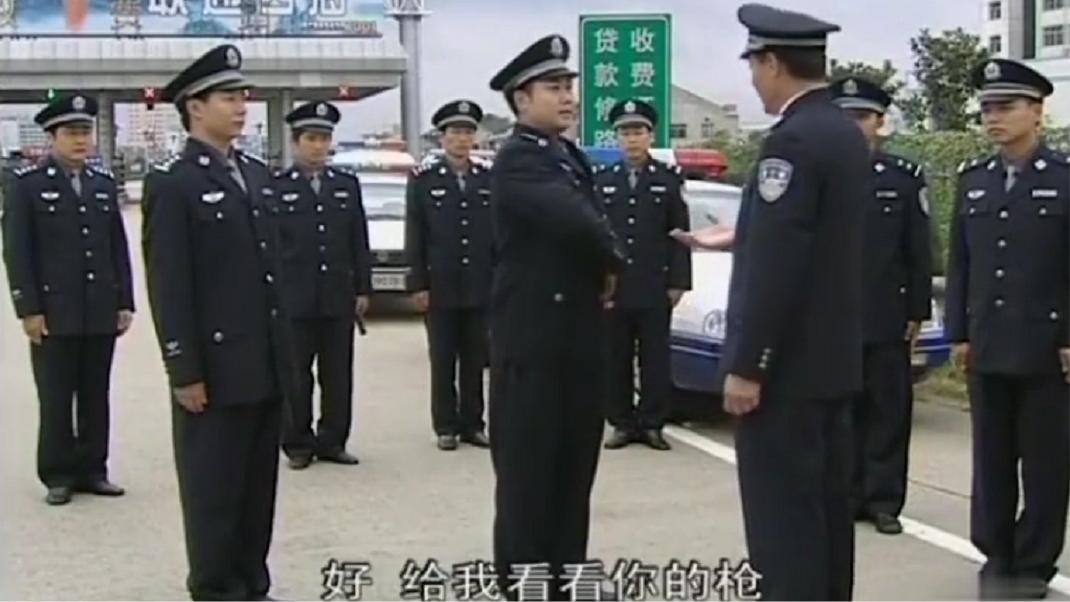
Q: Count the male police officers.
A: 9